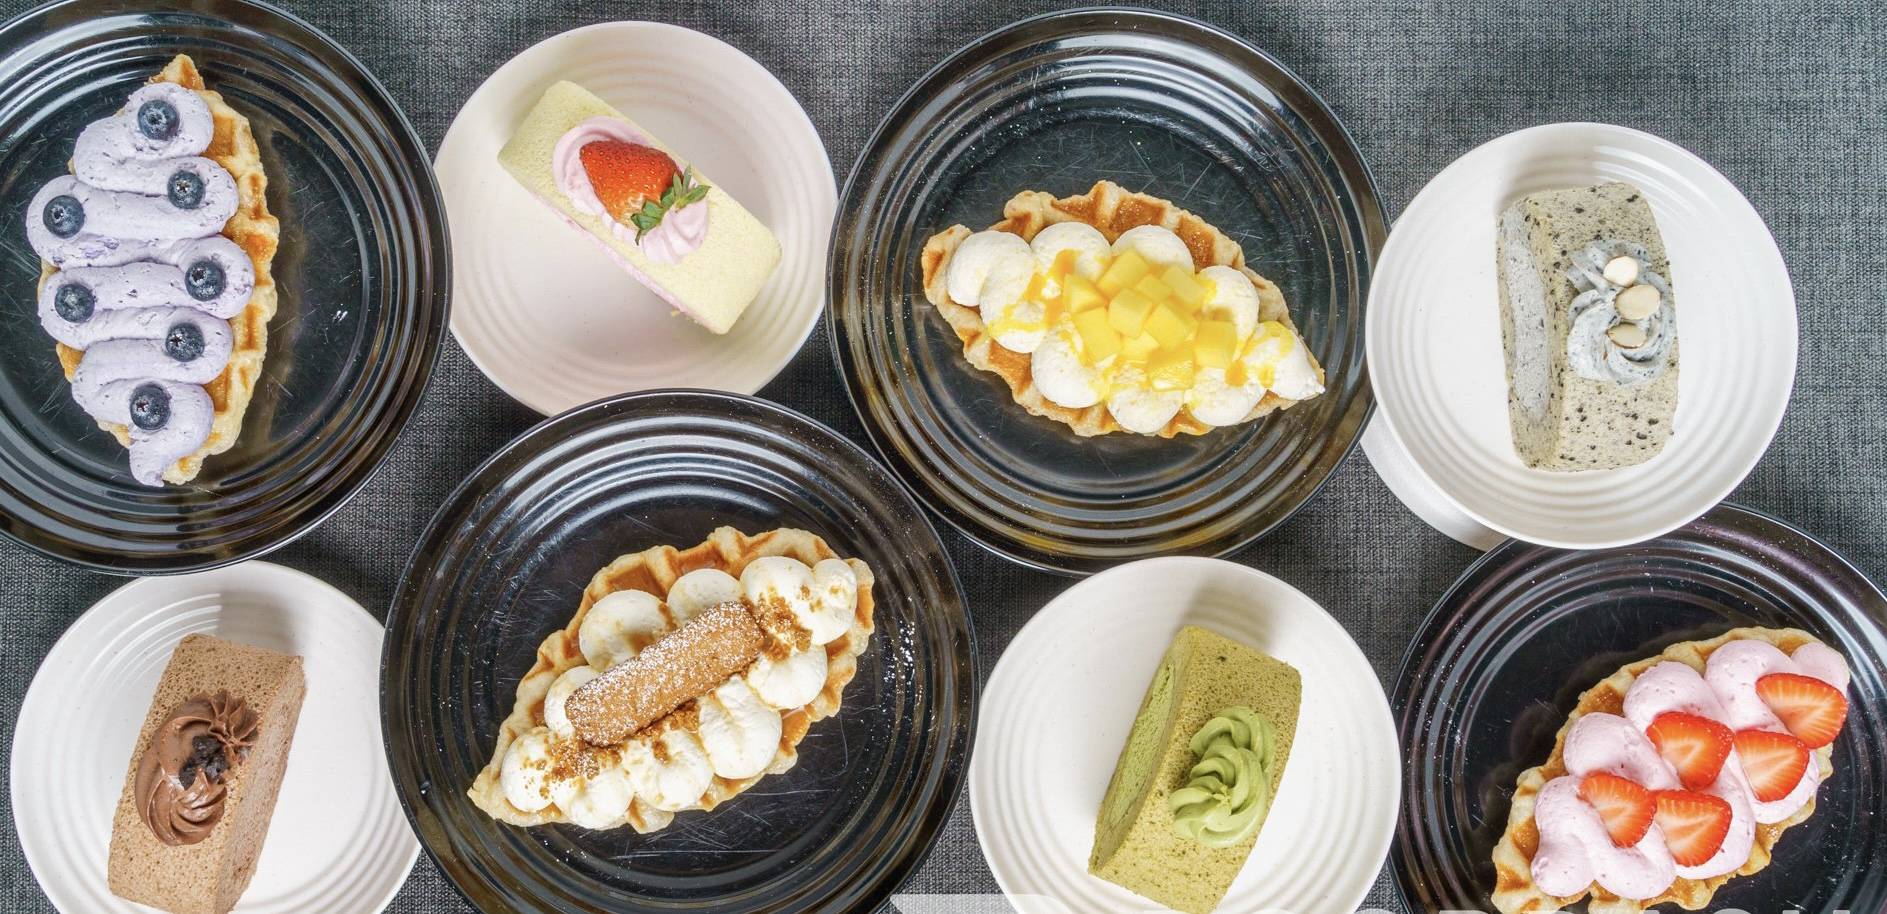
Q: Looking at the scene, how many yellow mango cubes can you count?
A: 10